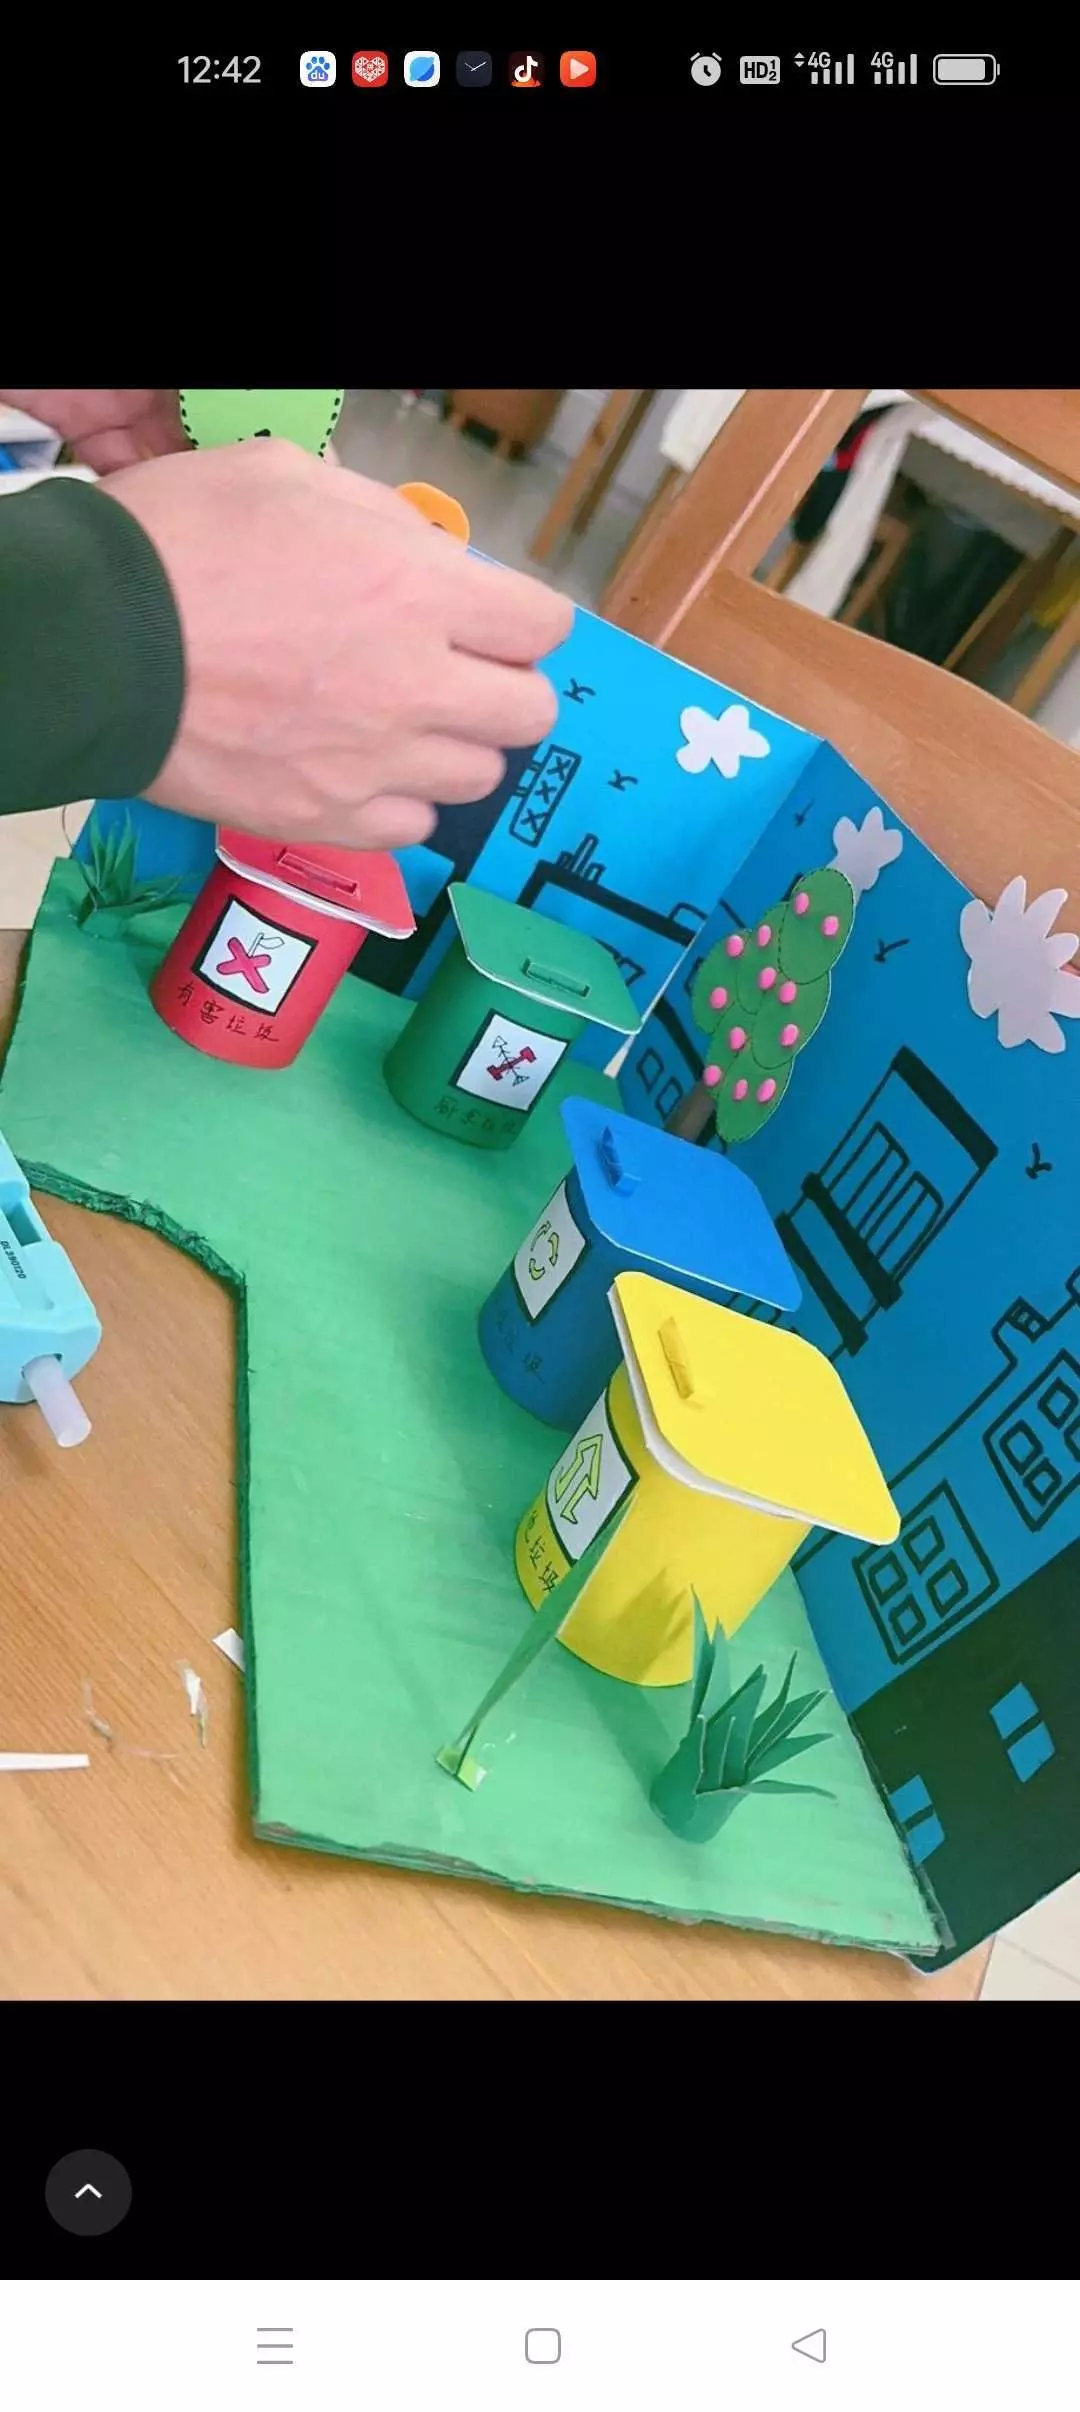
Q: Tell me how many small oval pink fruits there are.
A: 12